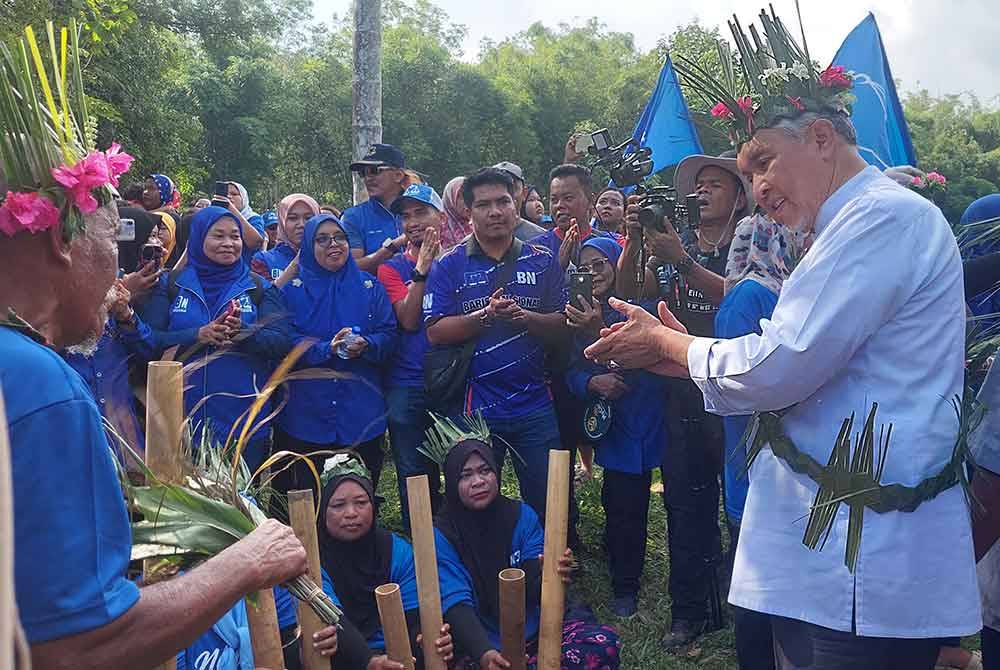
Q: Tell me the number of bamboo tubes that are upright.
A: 7